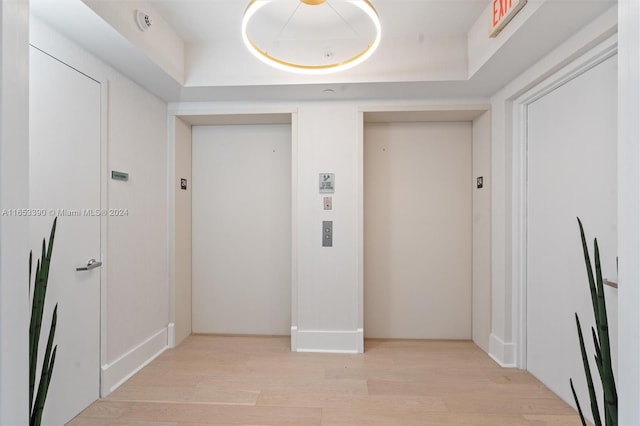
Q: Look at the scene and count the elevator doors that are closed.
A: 2